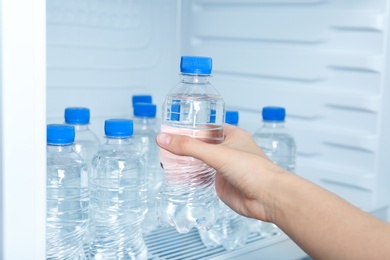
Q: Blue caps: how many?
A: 8